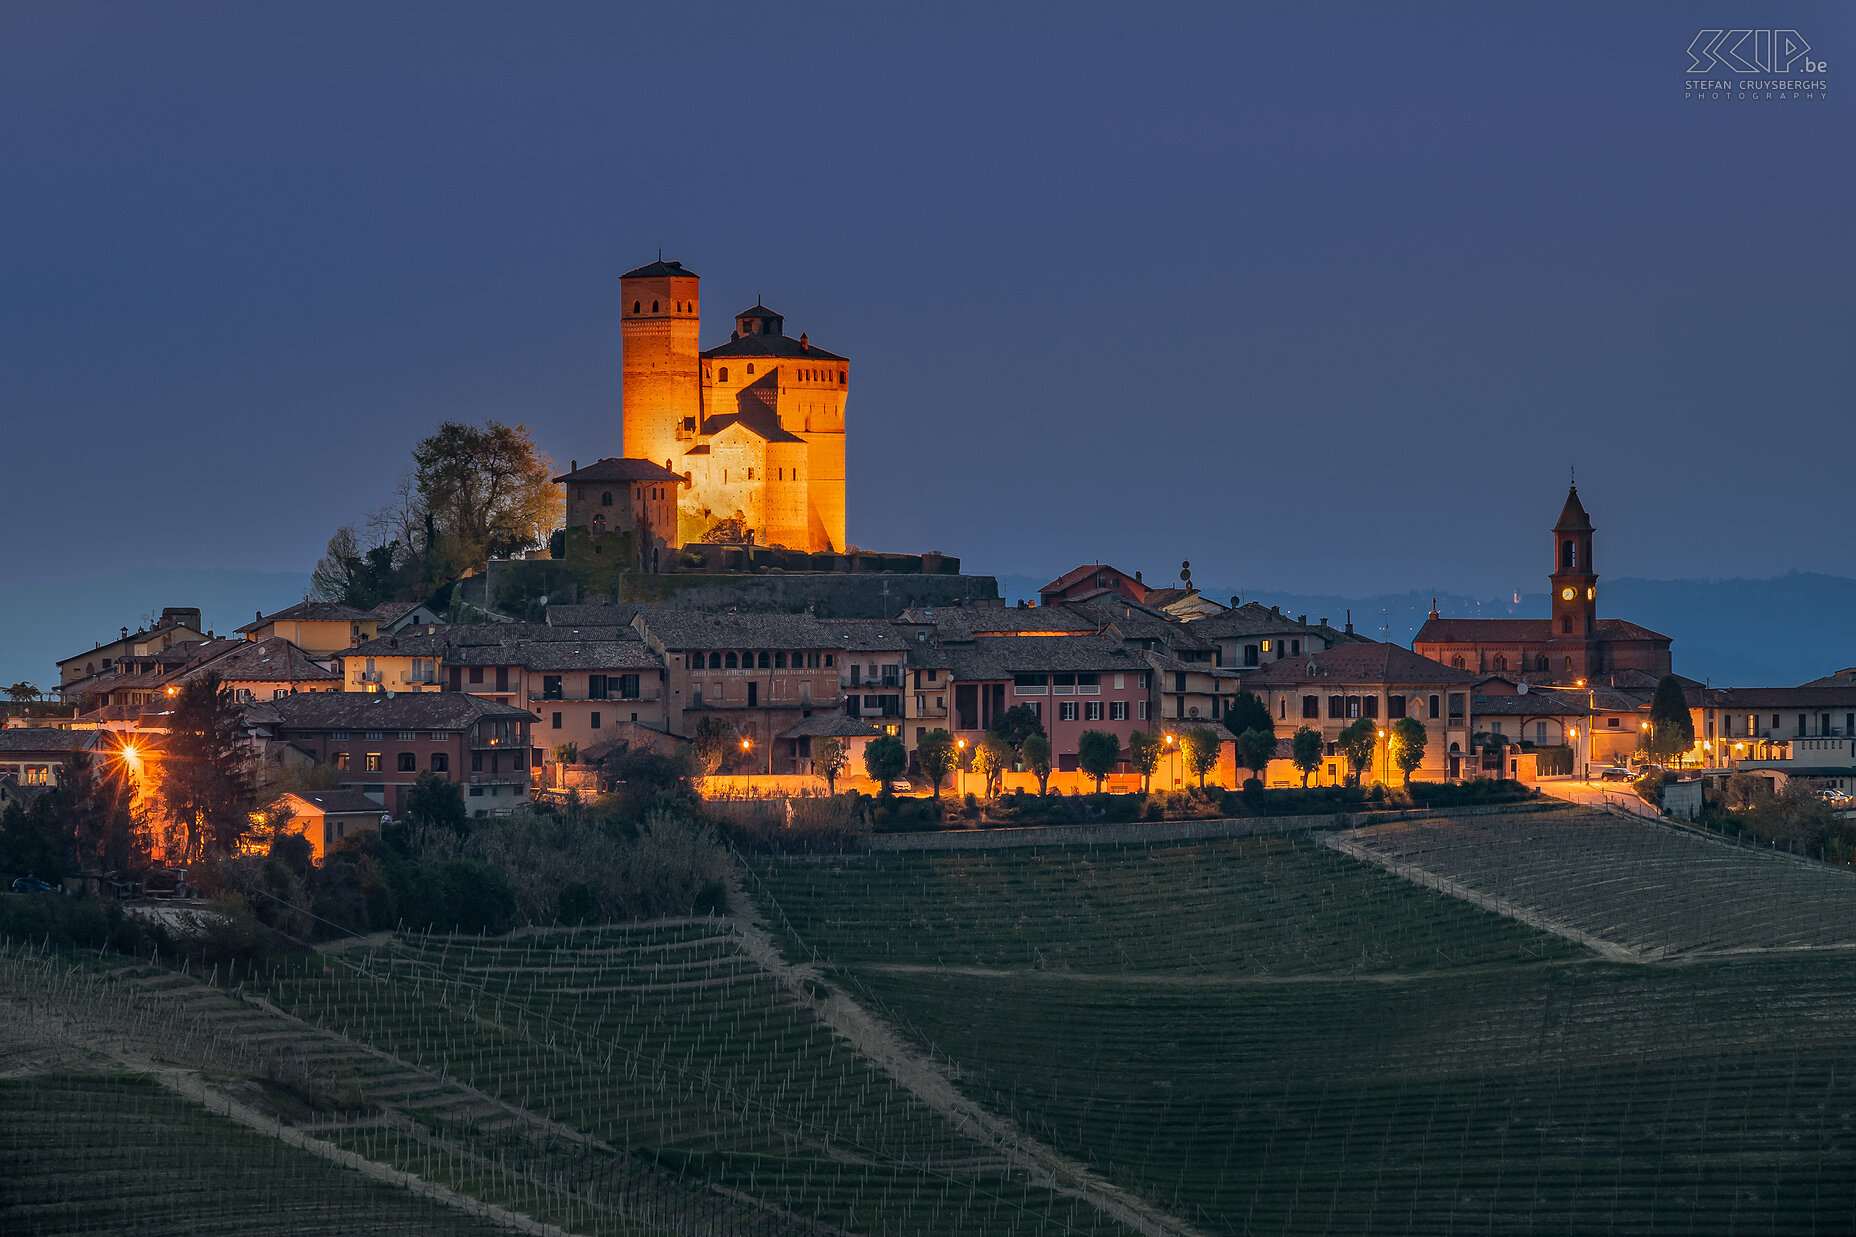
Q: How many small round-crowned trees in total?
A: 12